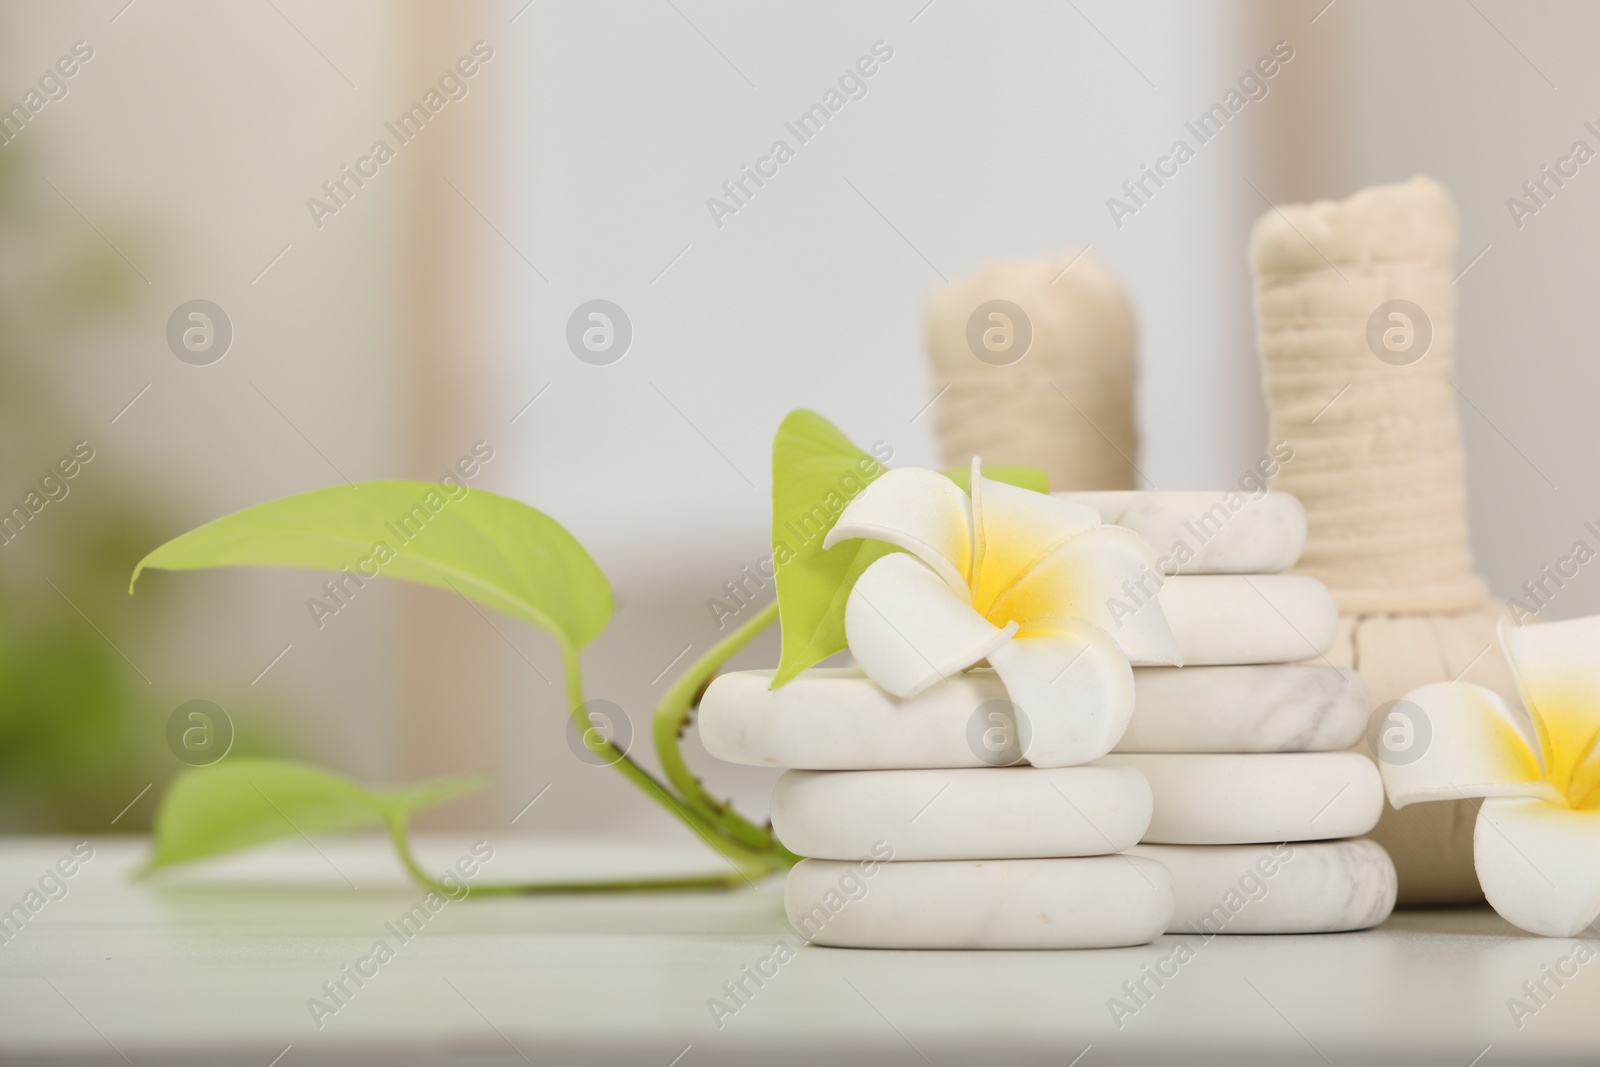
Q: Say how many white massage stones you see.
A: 8